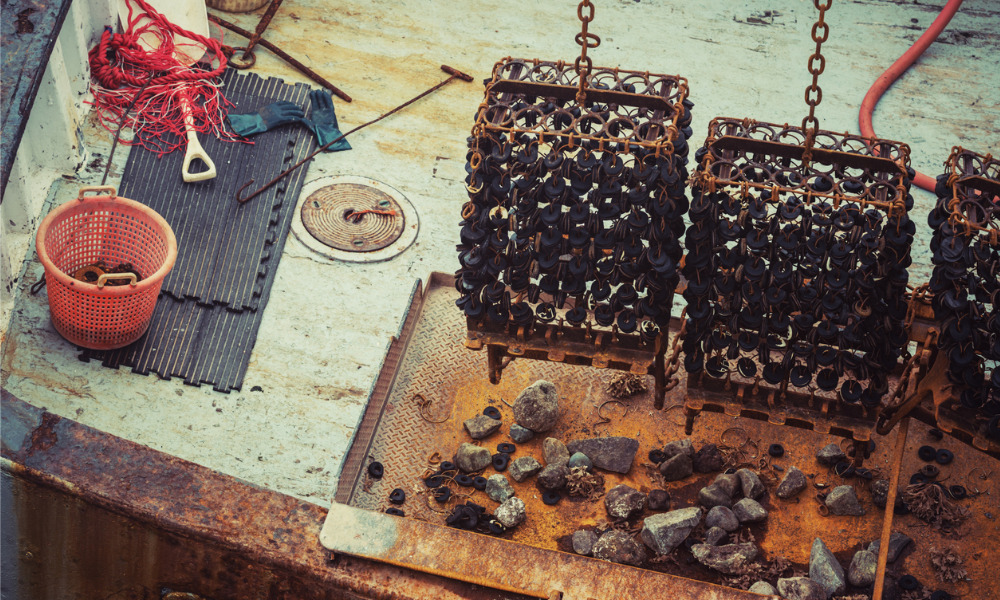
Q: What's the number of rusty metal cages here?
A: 3